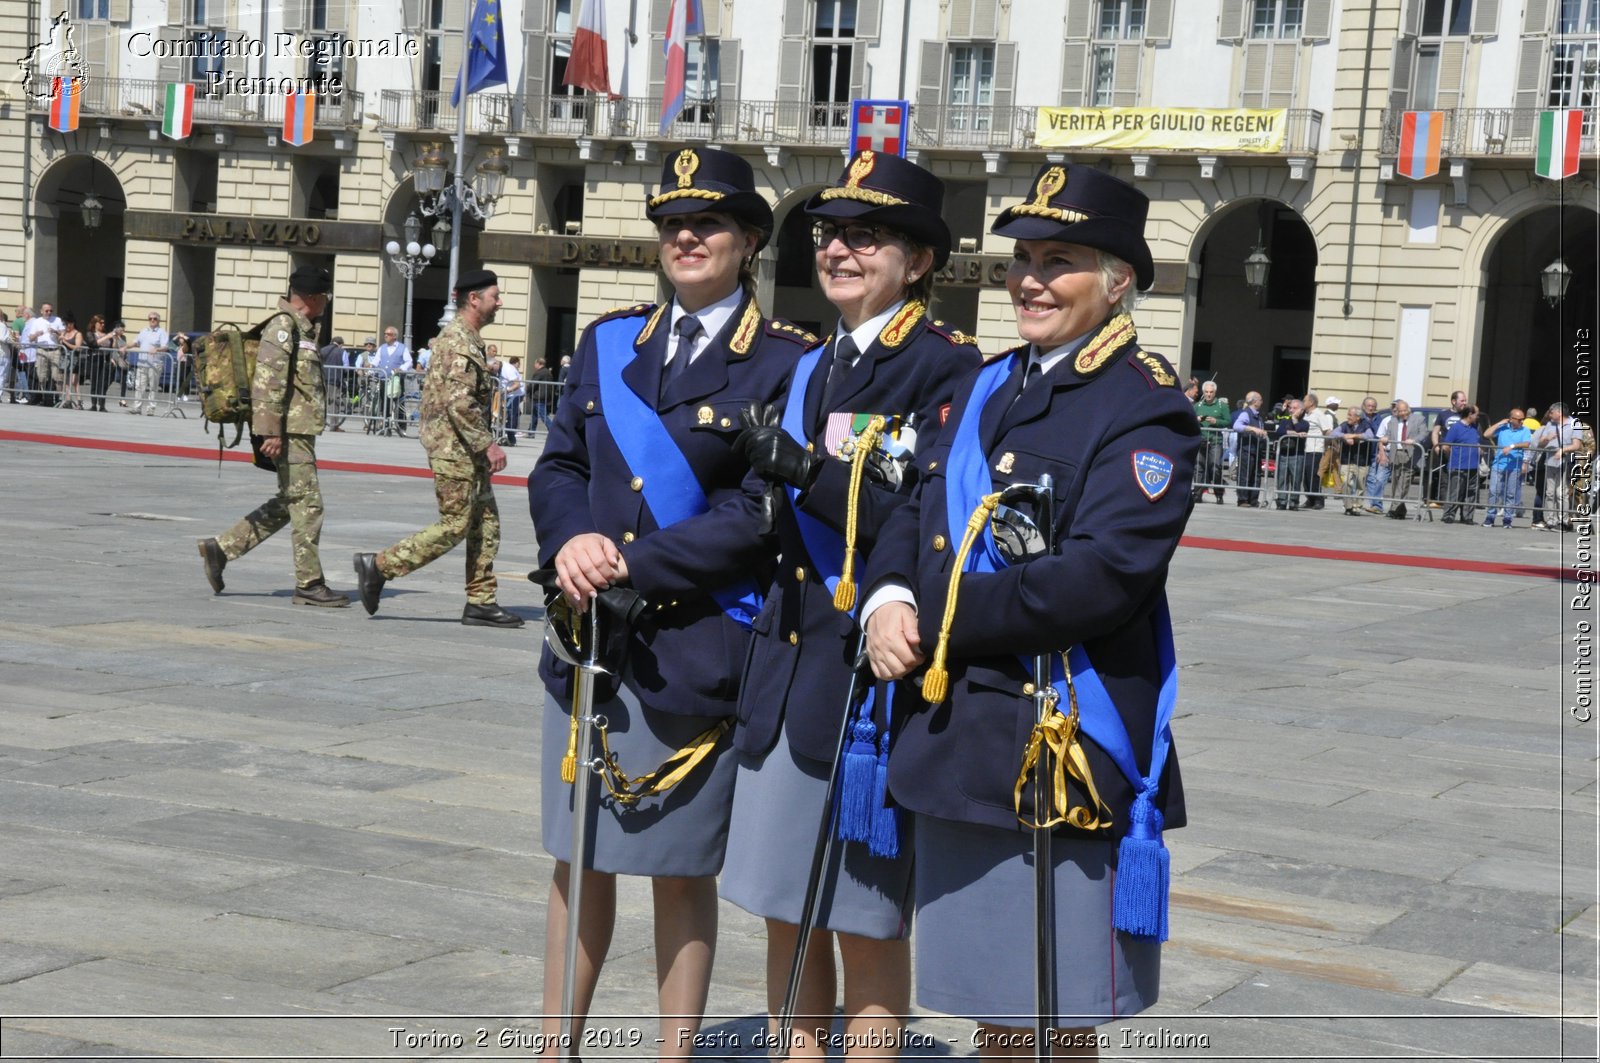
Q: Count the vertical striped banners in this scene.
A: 5